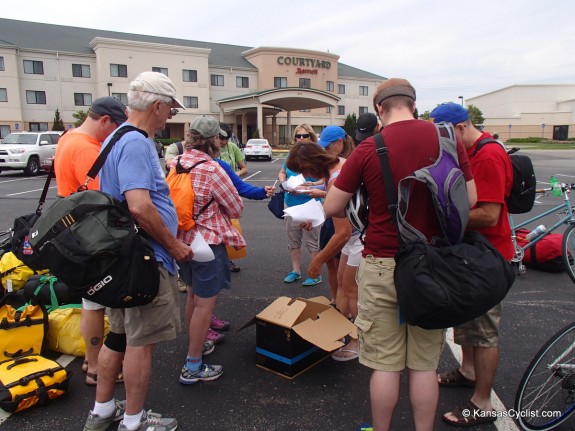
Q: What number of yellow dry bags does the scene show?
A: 4